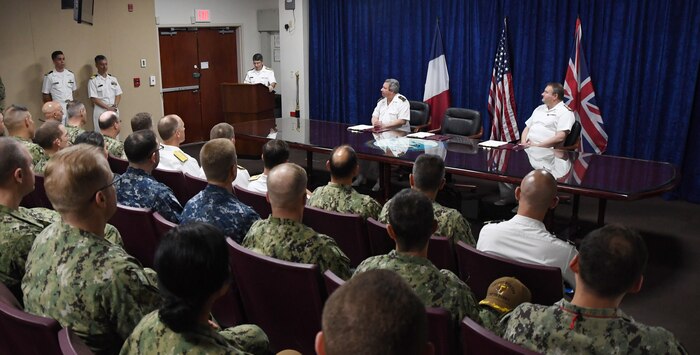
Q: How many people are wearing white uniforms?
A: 9